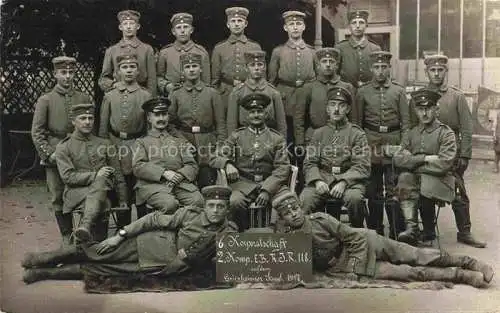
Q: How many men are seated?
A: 5